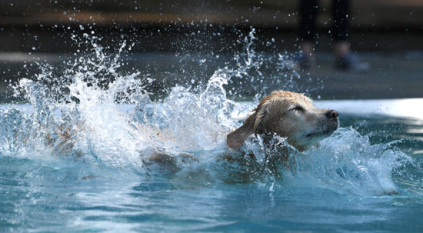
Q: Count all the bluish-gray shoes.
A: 2